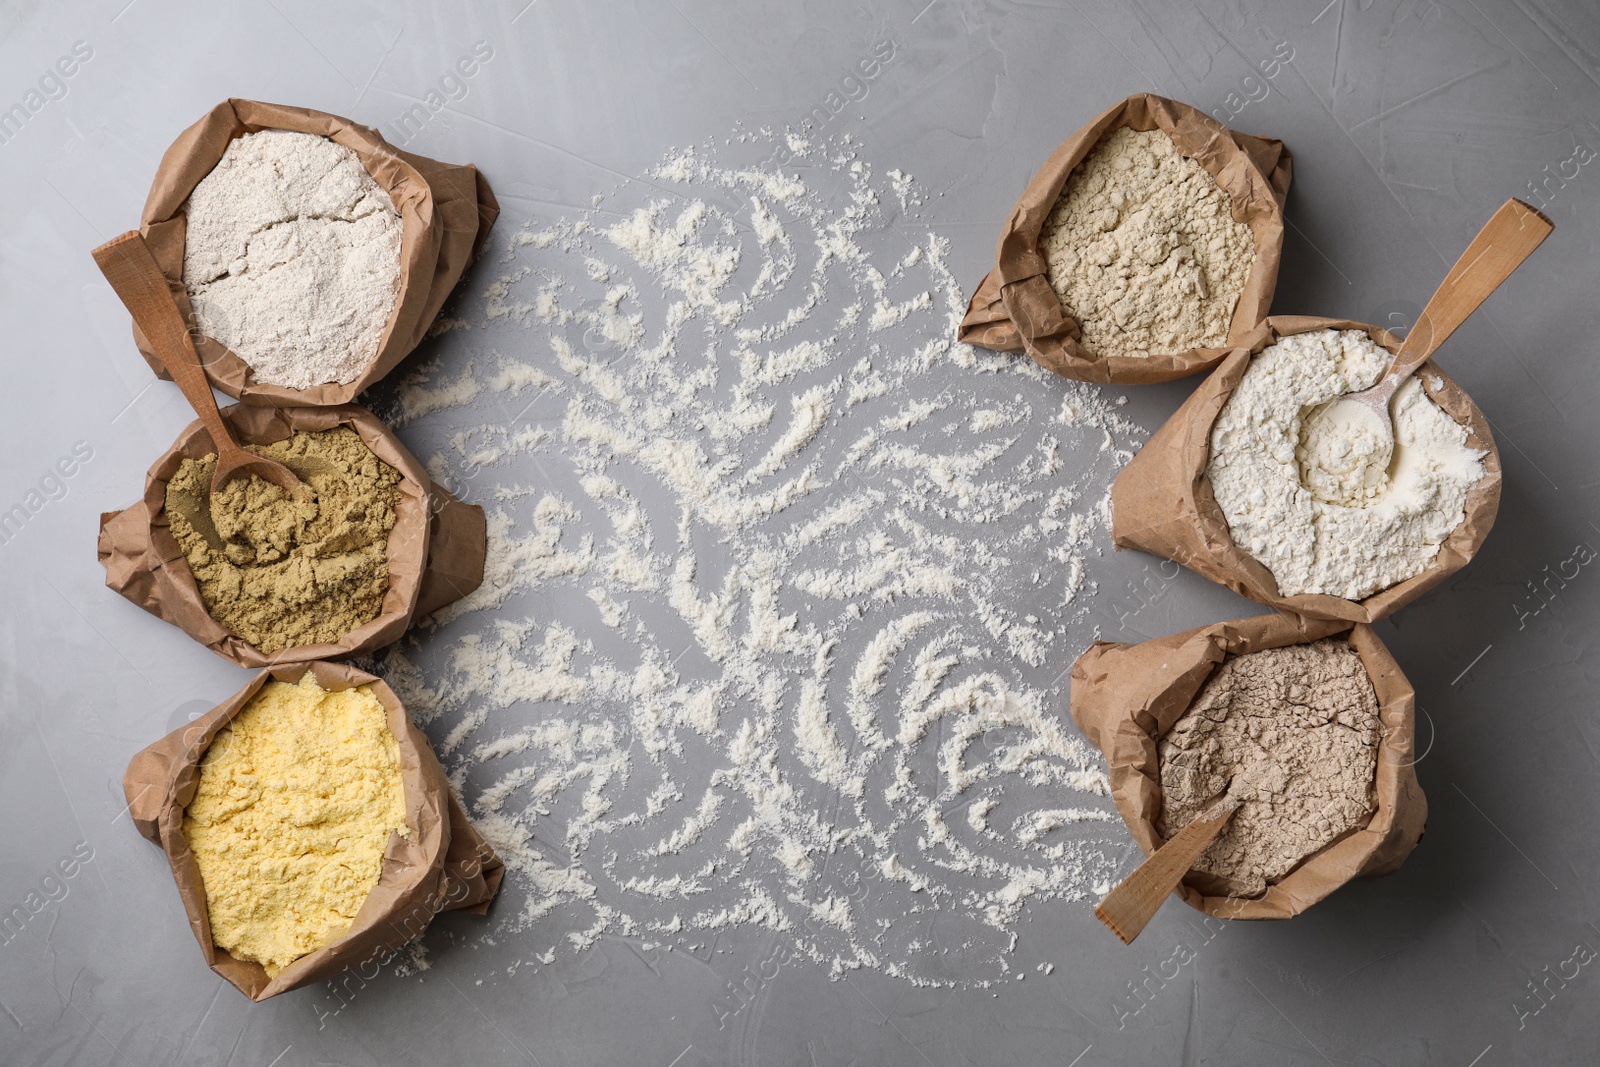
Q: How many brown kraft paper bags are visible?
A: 6